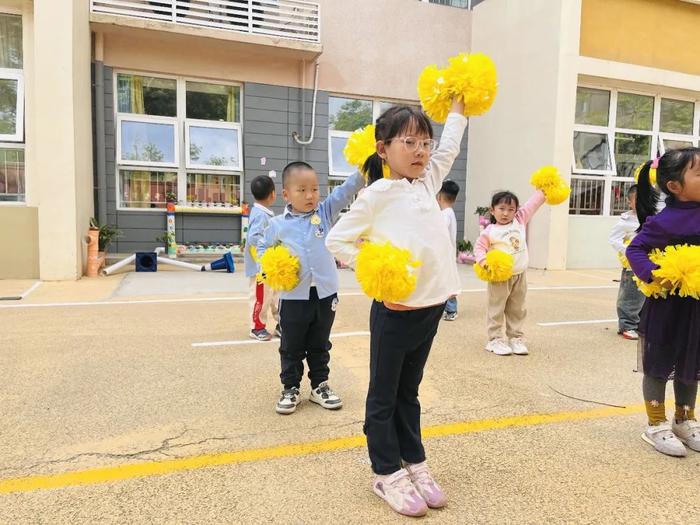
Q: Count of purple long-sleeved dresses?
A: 1